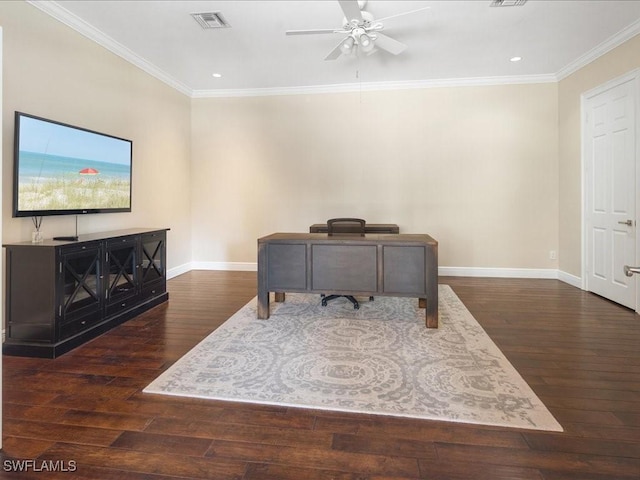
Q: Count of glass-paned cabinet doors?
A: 3